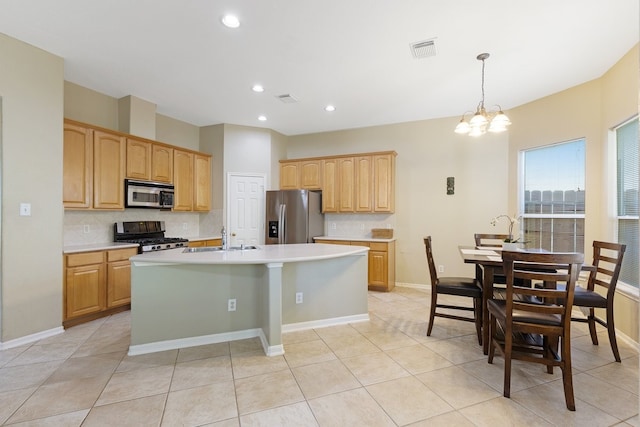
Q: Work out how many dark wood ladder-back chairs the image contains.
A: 4